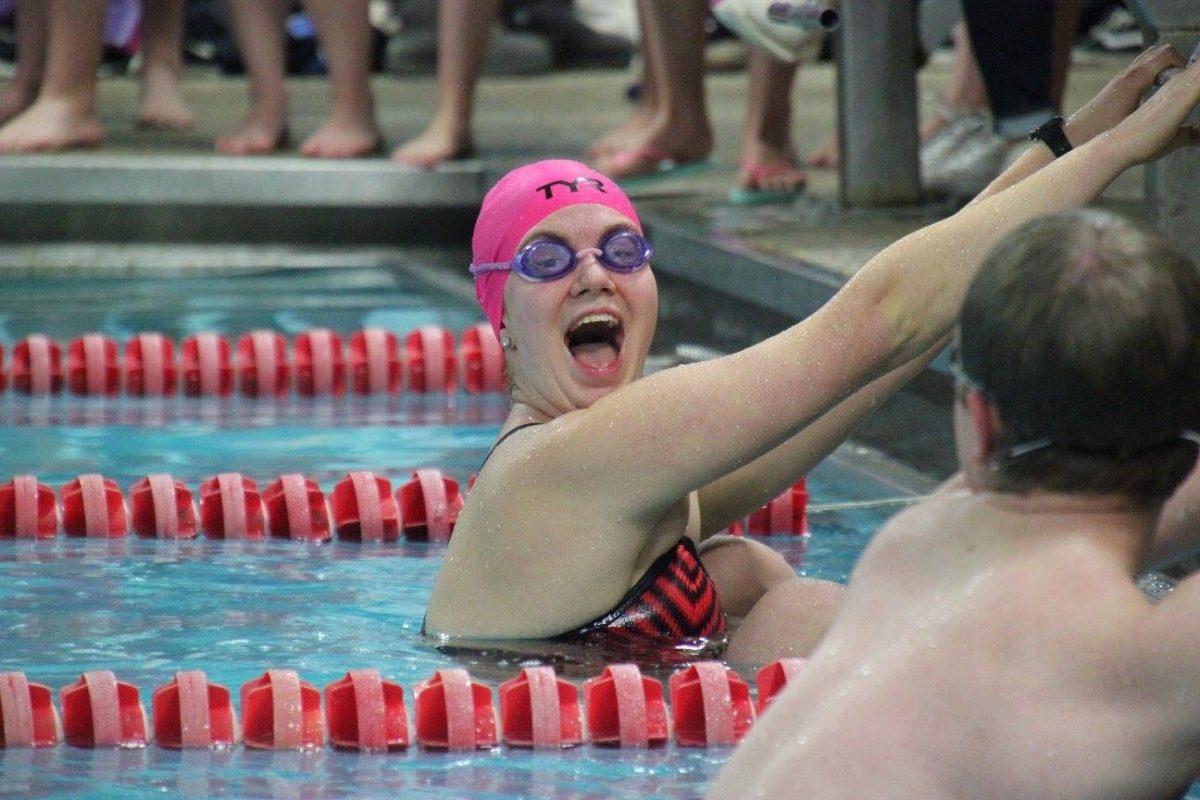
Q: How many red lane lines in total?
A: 3